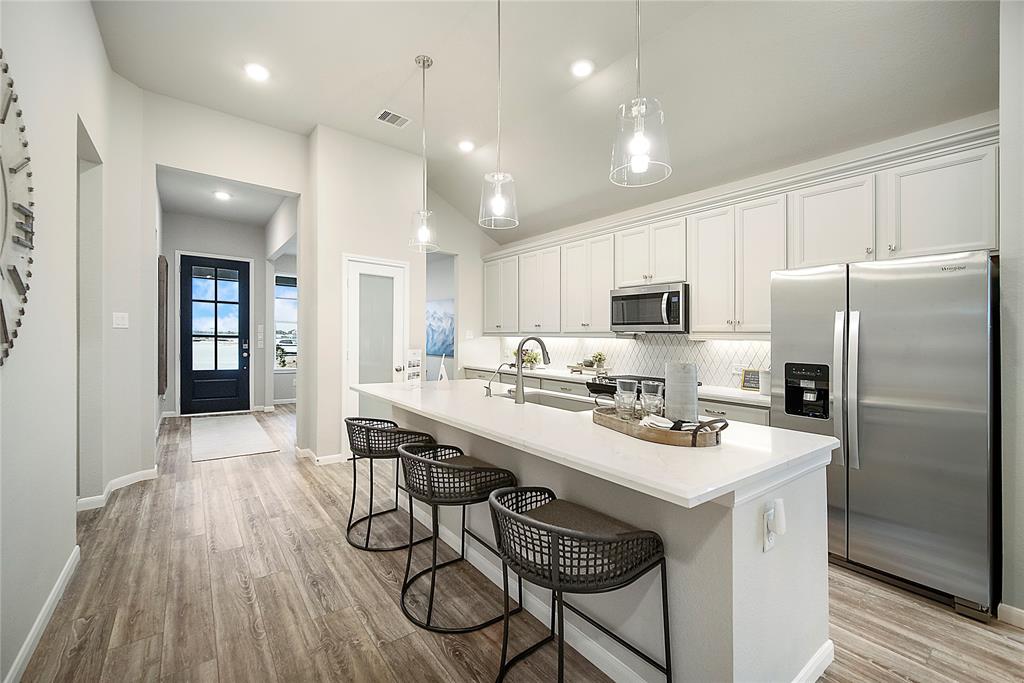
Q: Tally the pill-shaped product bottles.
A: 0